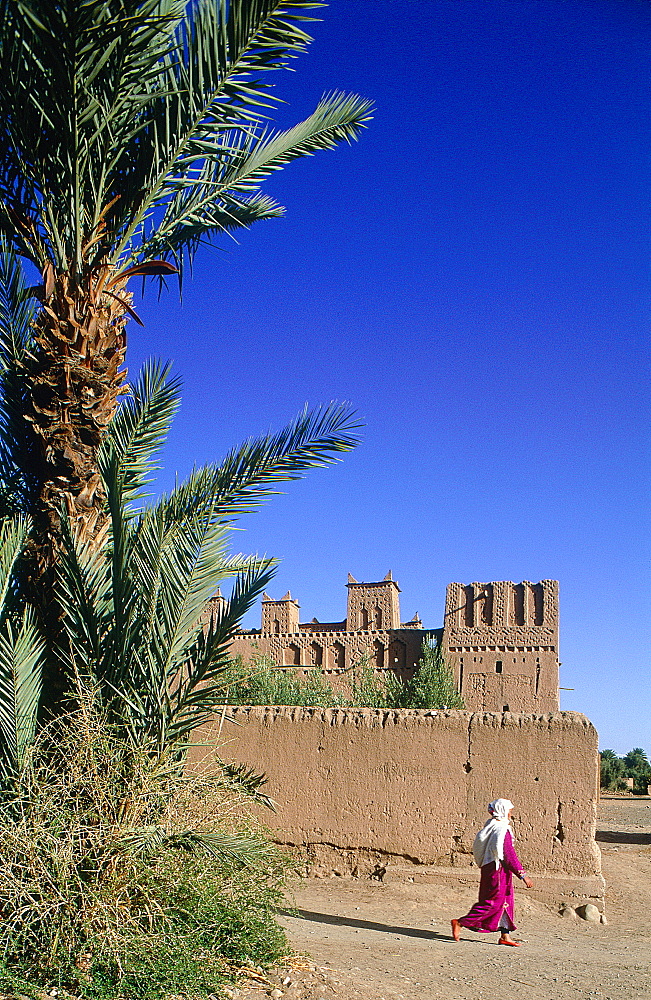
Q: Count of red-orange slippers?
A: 2